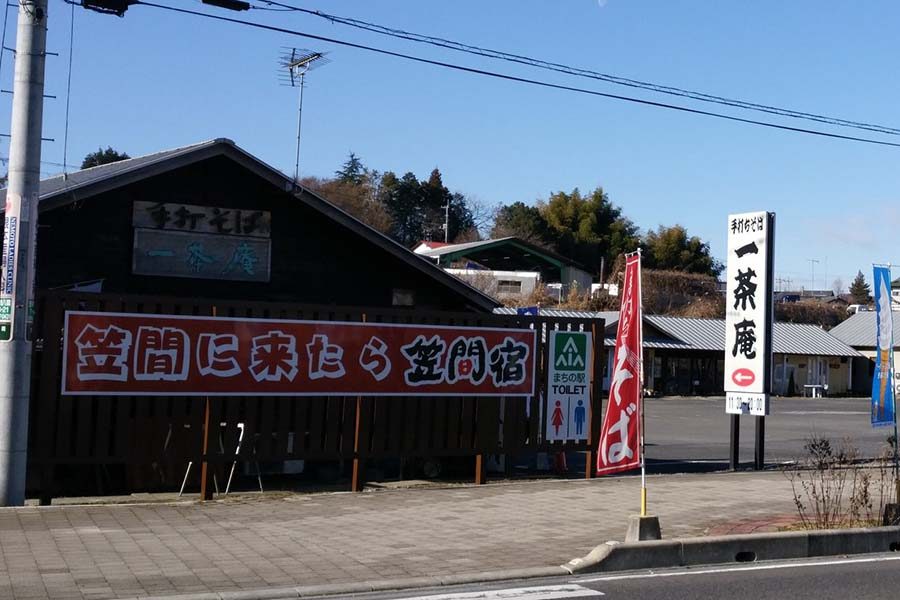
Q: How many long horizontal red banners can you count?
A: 1